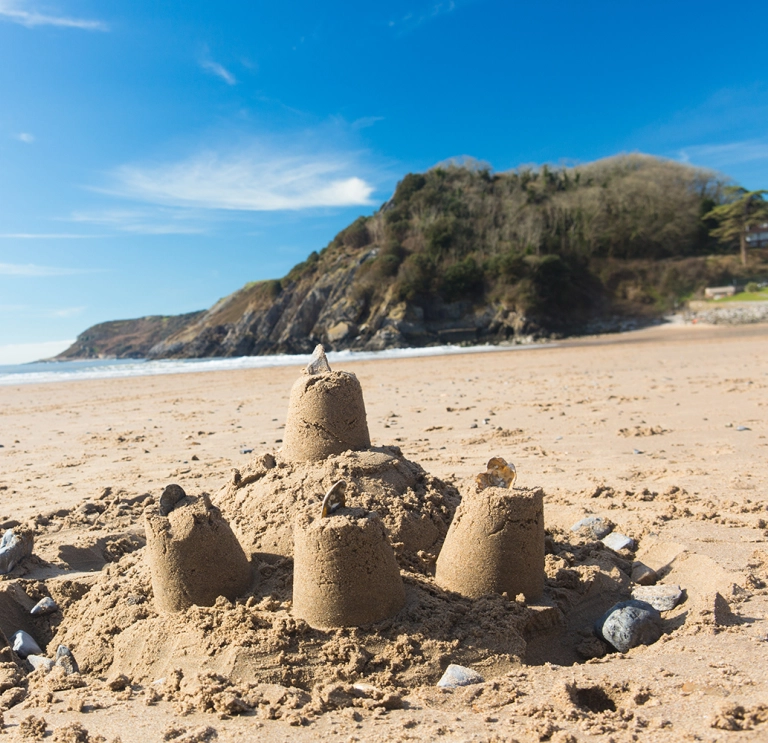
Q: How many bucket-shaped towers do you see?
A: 4